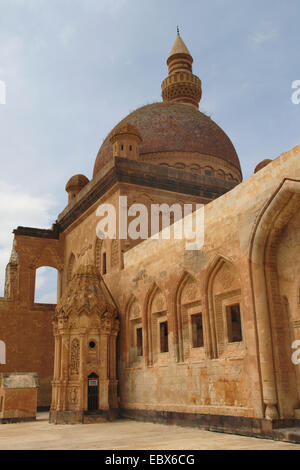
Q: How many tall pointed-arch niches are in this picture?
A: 4